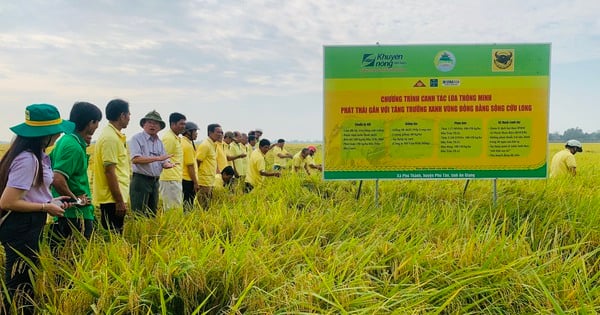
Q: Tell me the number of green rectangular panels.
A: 4